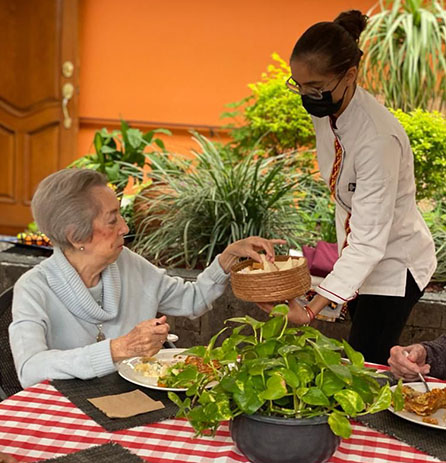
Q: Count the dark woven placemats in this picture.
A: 3